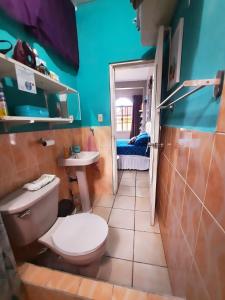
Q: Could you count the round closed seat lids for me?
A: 1